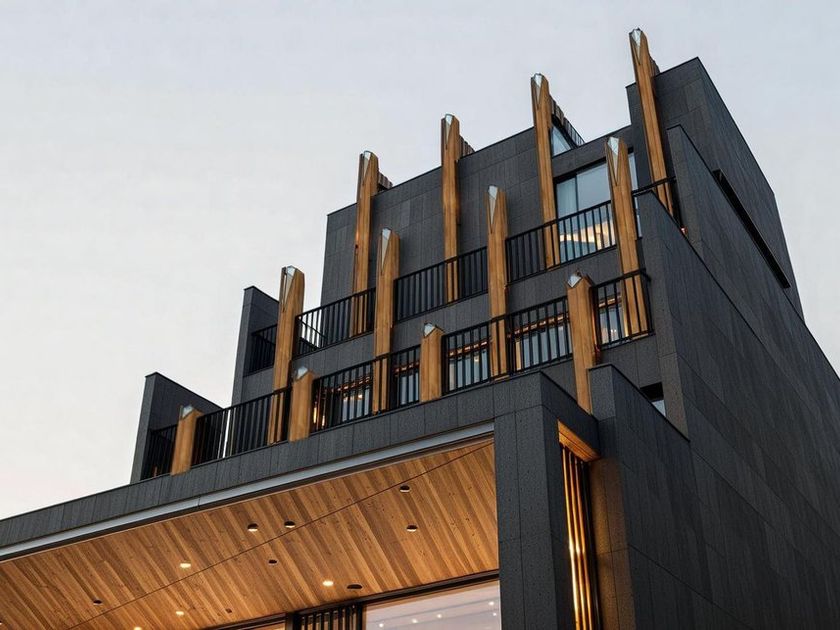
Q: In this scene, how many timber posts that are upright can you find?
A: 12